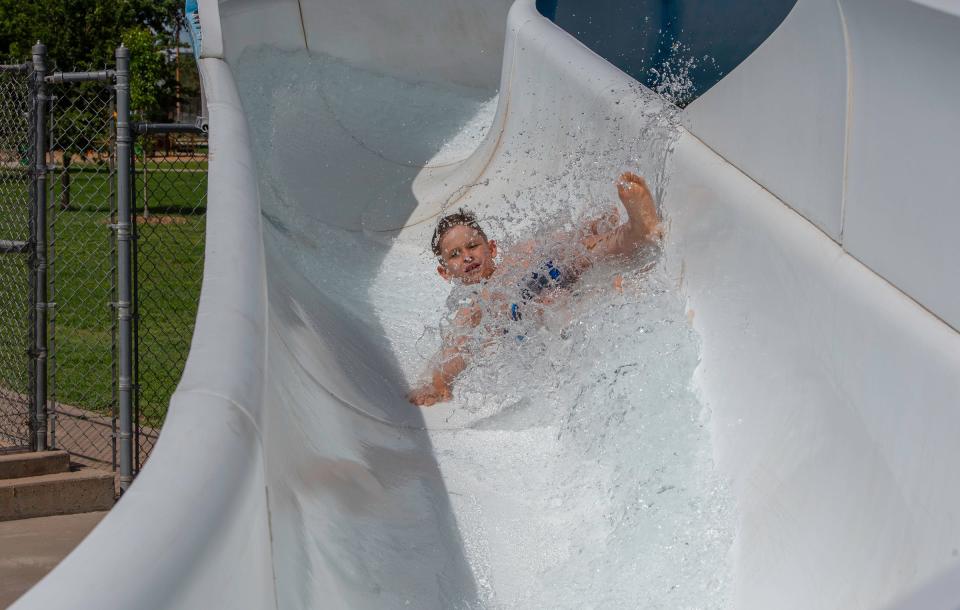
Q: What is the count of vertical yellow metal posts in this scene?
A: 0